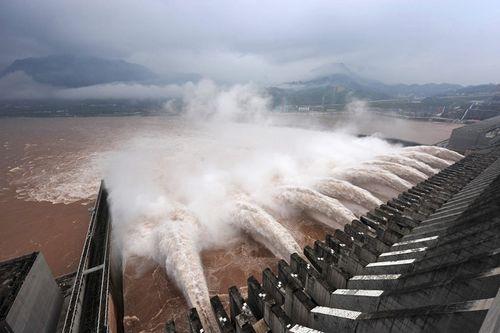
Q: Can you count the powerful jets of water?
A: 9